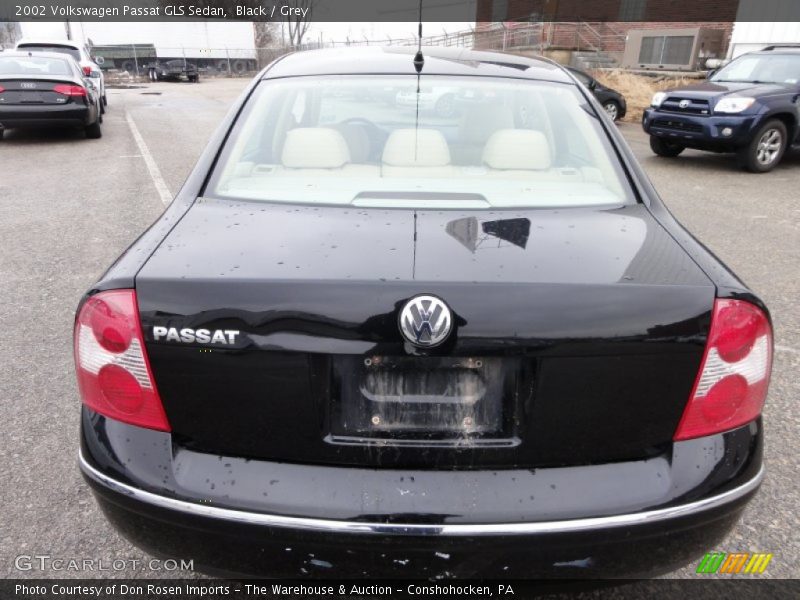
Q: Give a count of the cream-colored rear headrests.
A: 3